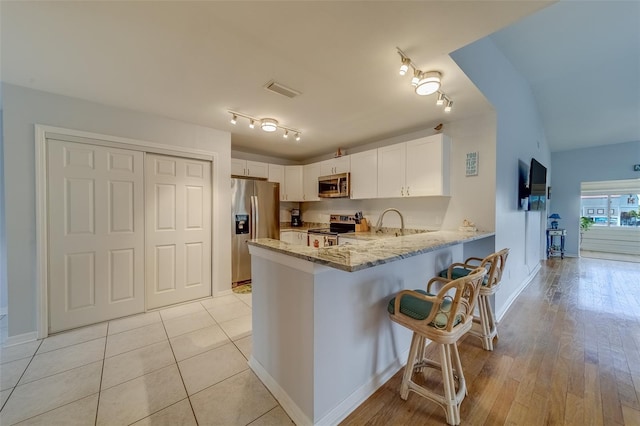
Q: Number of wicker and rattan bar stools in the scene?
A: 2